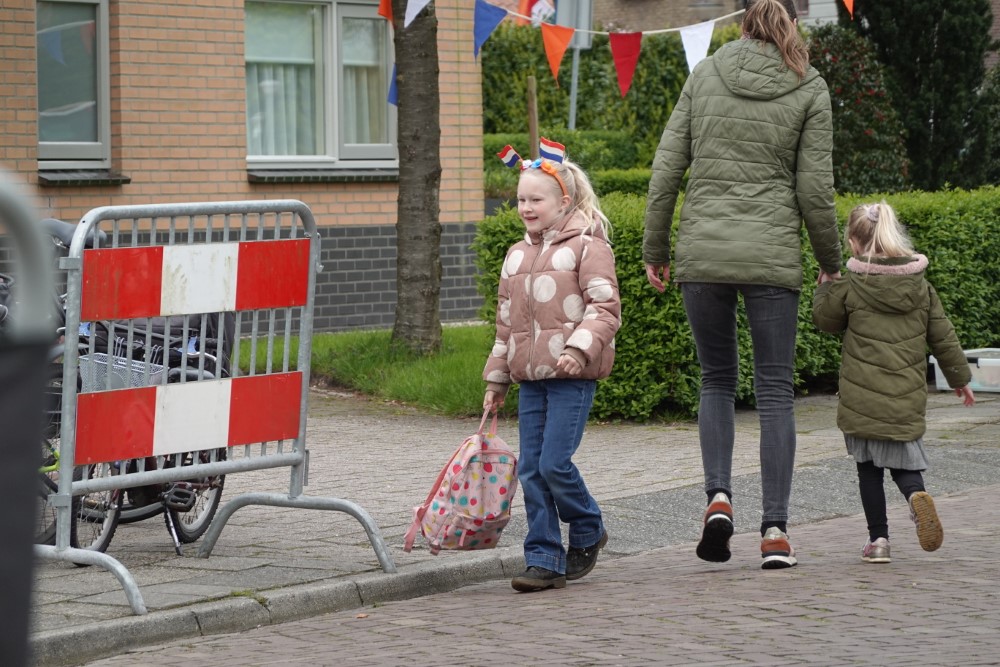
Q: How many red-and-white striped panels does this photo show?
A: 2